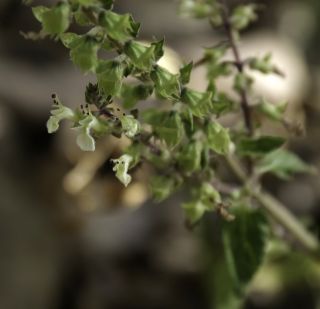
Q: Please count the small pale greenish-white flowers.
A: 4